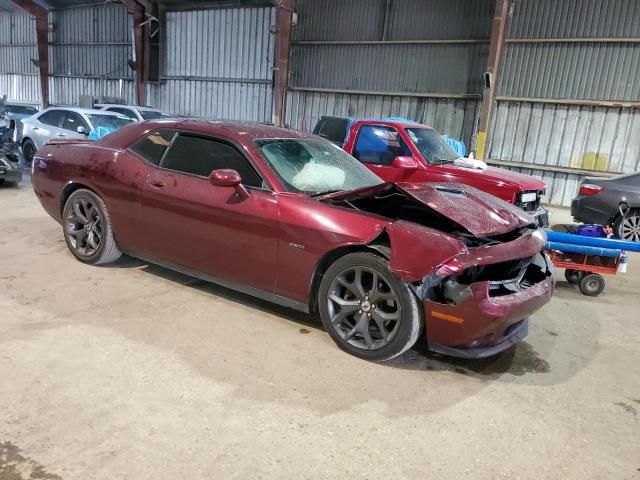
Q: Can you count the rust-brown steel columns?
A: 4